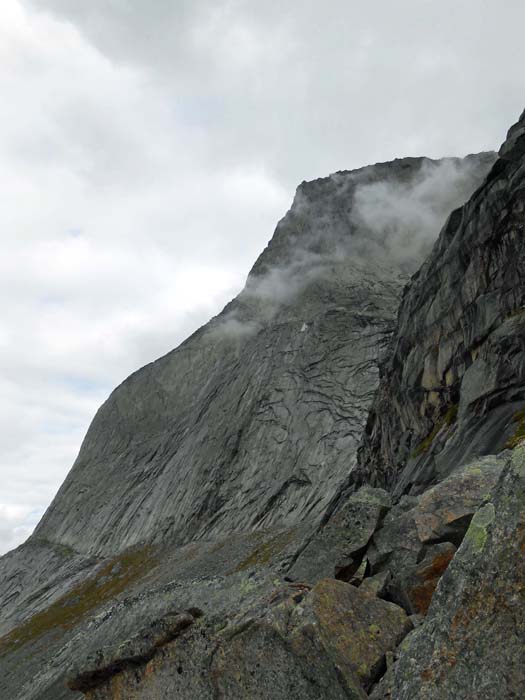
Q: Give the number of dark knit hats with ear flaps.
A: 0